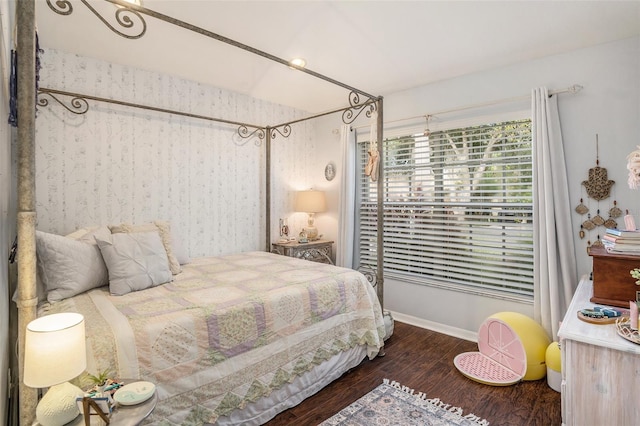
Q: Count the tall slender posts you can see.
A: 3